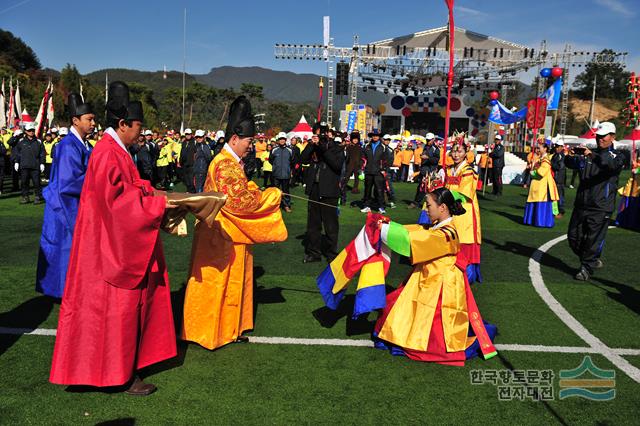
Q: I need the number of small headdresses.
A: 3